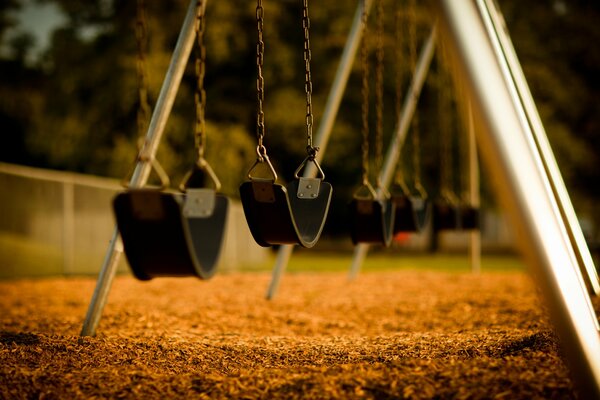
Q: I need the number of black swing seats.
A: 6